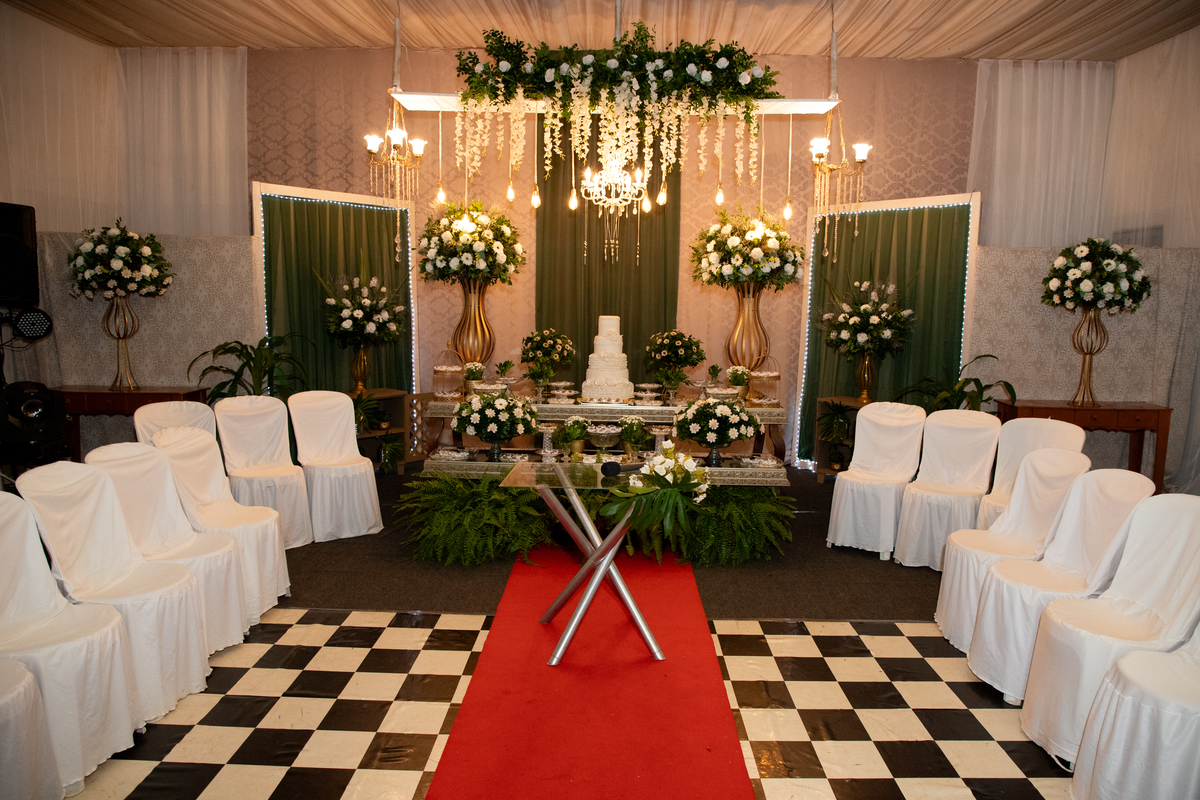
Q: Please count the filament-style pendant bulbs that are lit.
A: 10